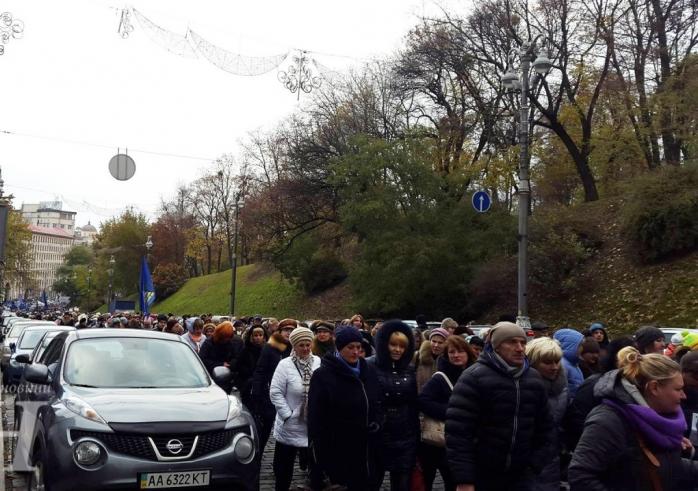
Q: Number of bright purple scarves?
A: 1